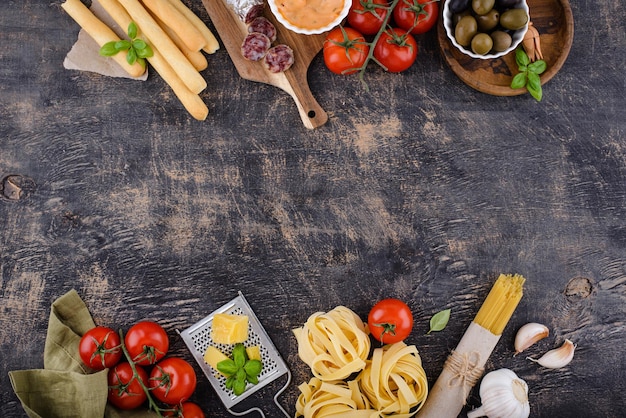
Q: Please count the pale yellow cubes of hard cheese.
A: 3